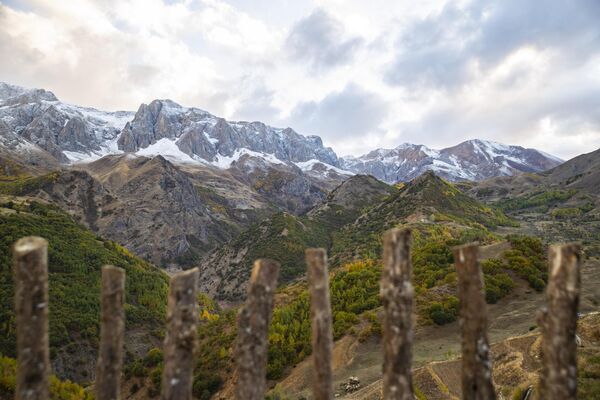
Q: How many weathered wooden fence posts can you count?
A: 8